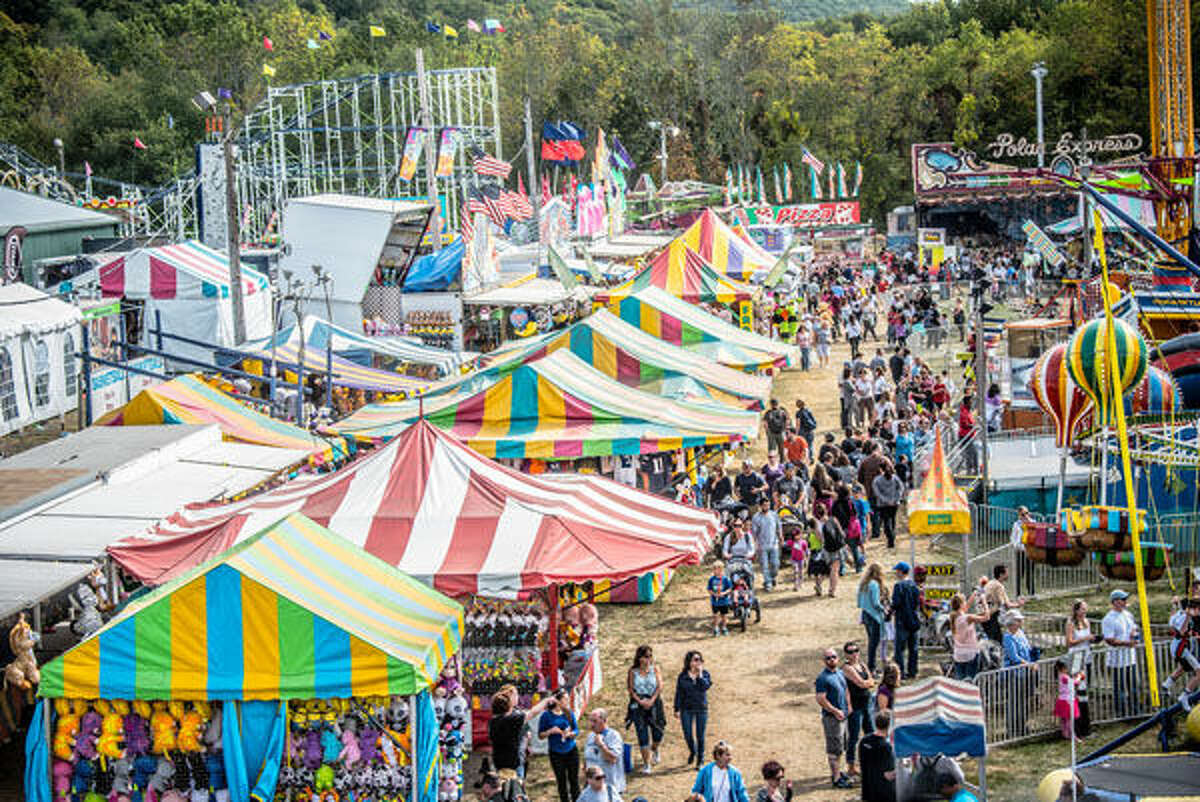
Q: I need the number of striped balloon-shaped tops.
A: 3